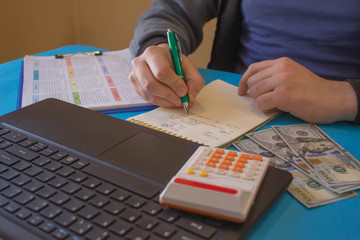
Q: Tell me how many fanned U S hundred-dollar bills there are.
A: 3